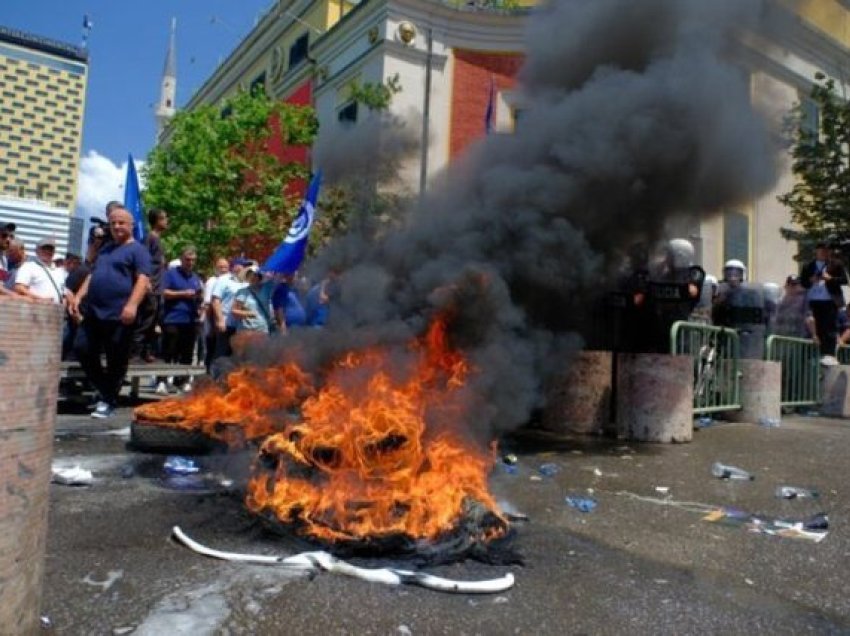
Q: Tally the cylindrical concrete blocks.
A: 5